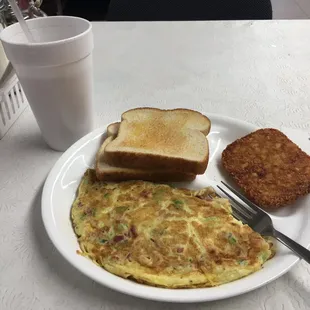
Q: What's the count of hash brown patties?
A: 1